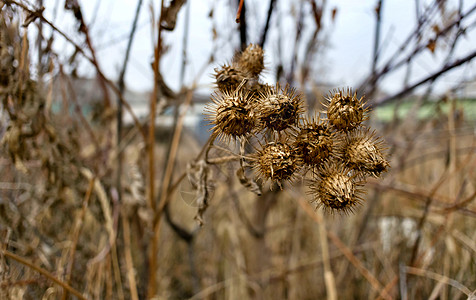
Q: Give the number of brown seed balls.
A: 9